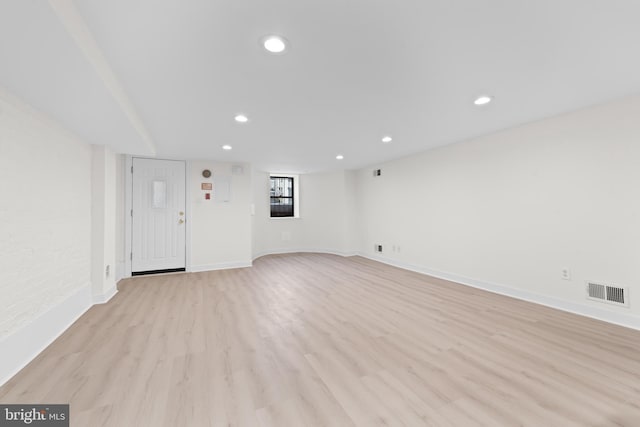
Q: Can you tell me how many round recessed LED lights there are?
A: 6